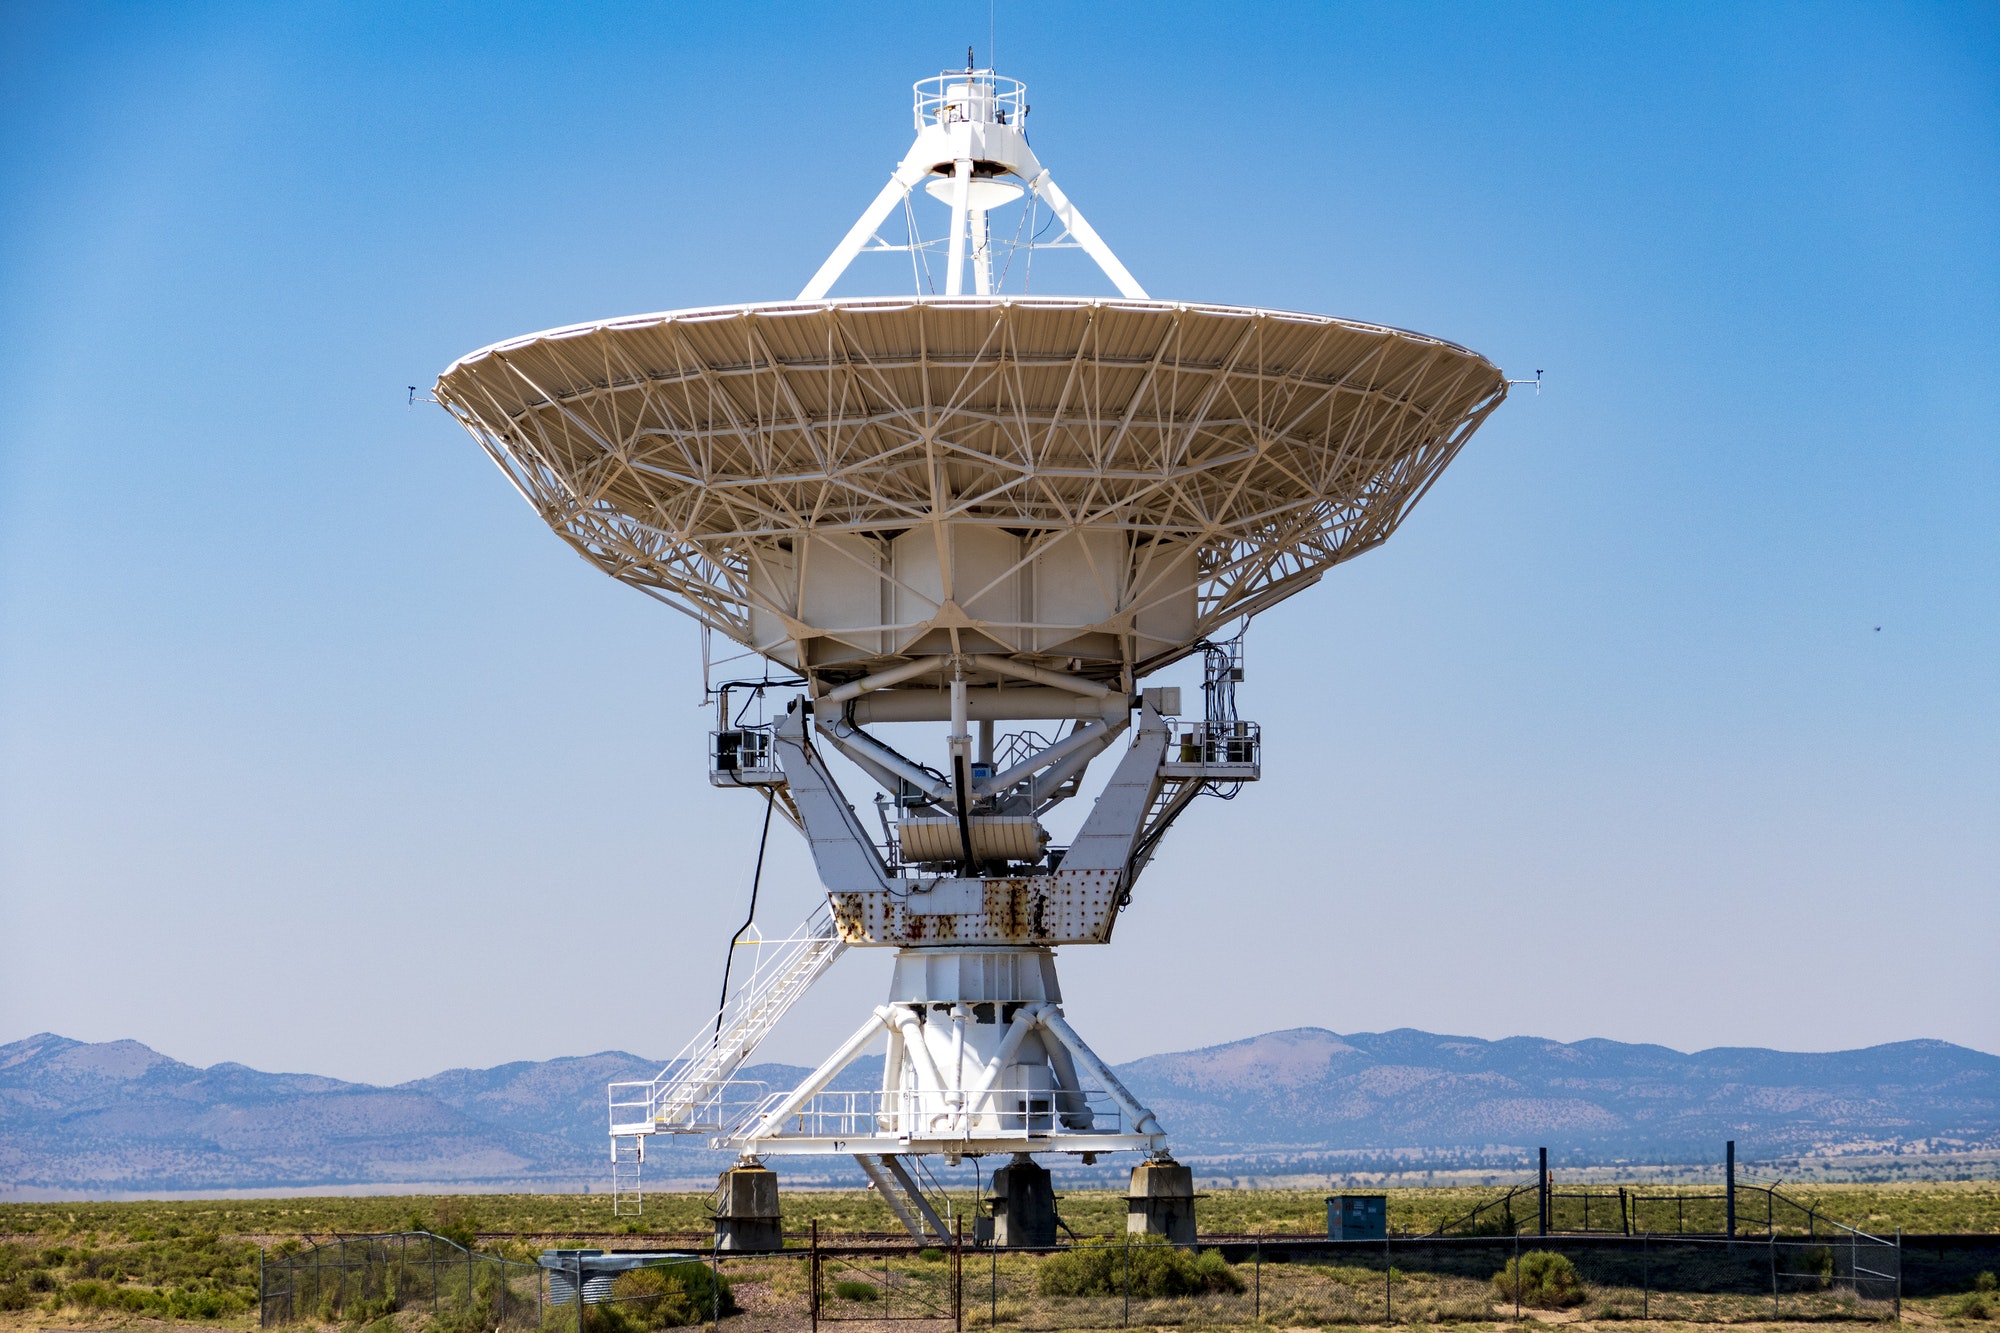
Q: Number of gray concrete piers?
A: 3